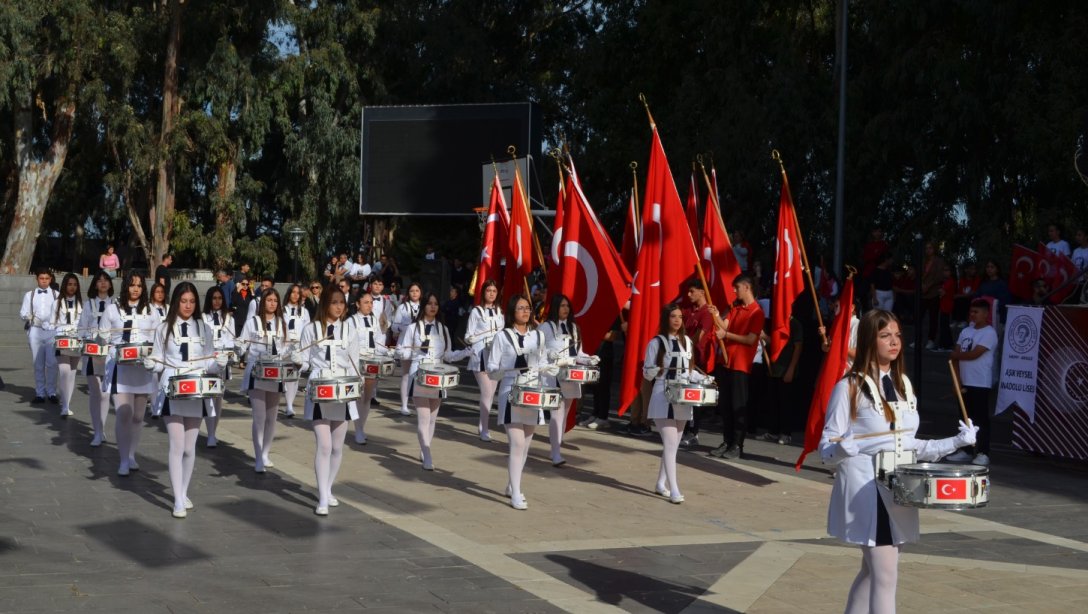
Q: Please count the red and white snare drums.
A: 13